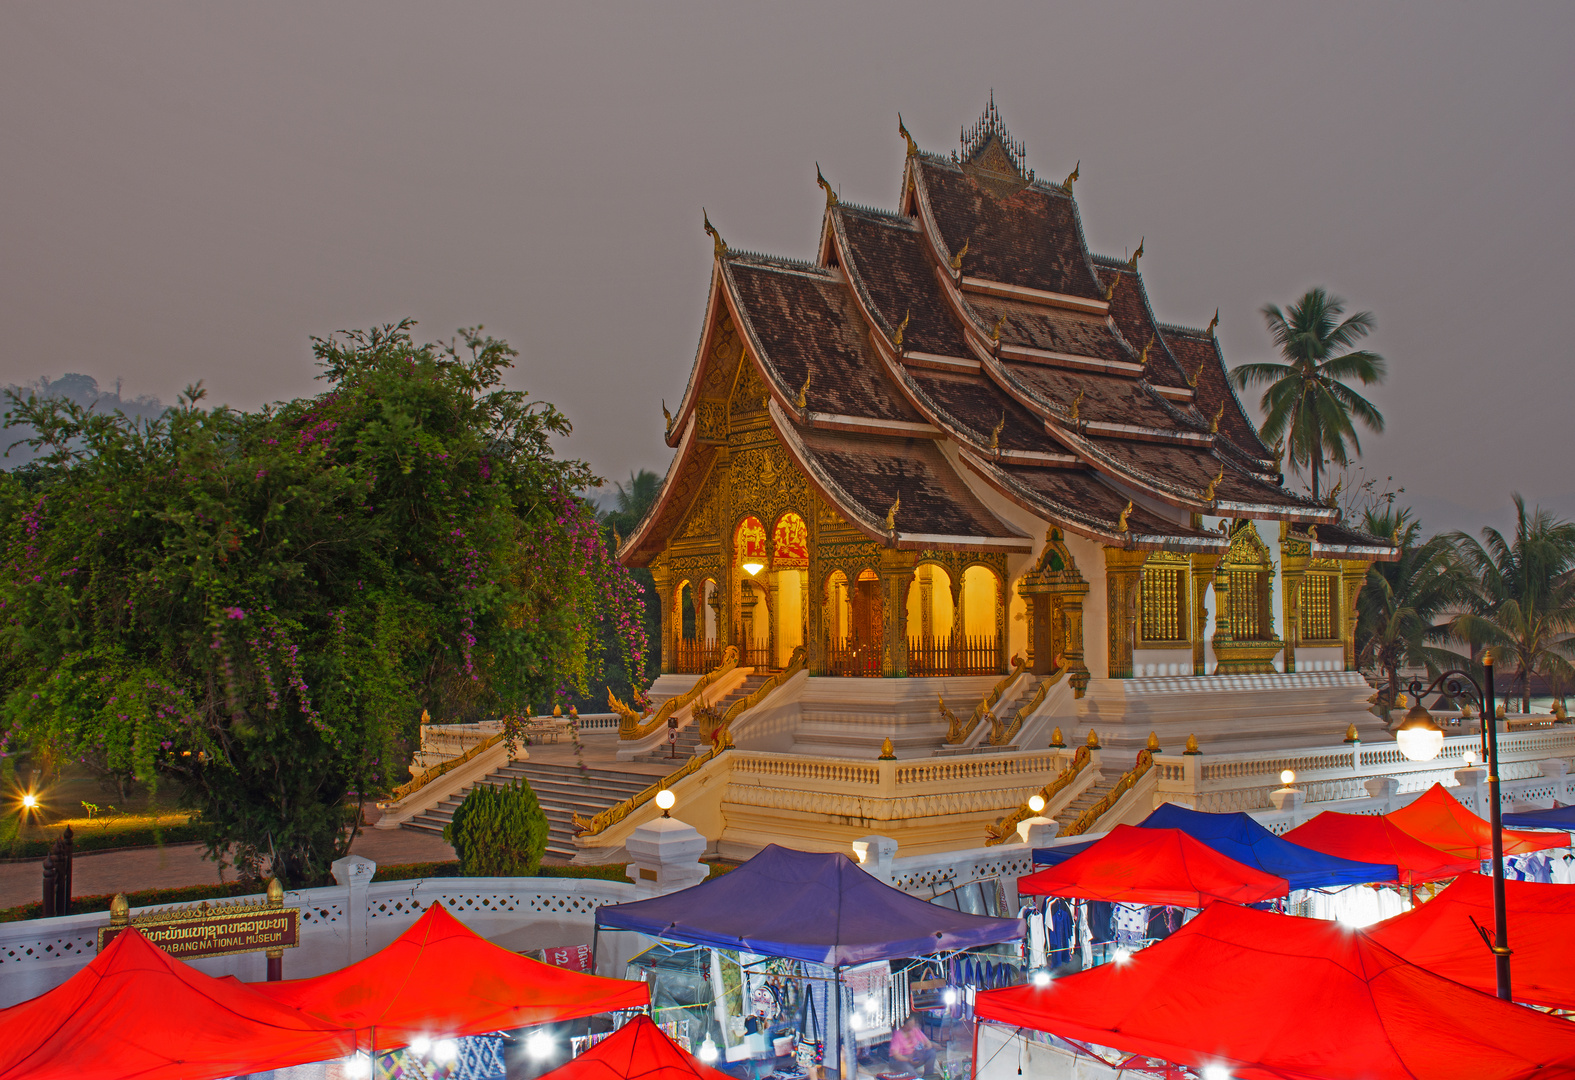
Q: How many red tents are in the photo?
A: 8